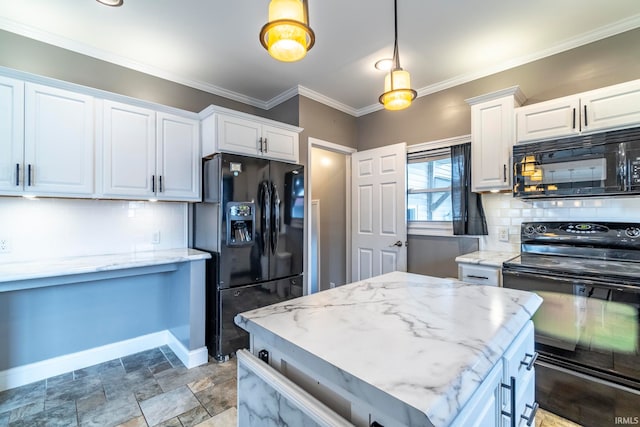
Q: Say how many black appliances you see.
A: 3